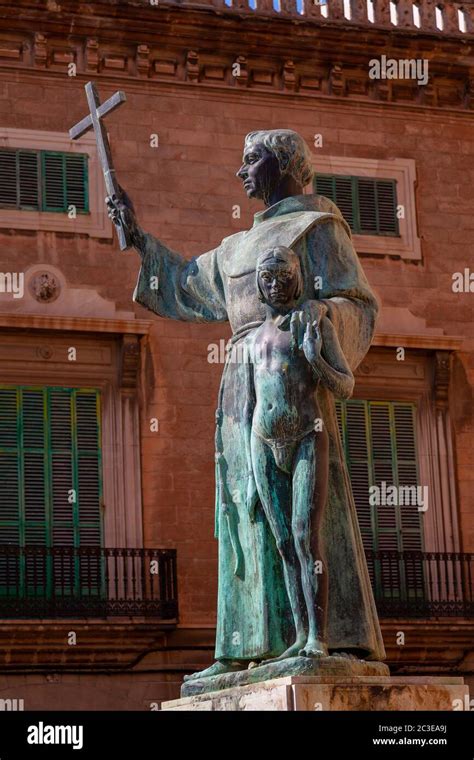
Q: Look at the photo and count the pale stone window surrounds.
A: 4